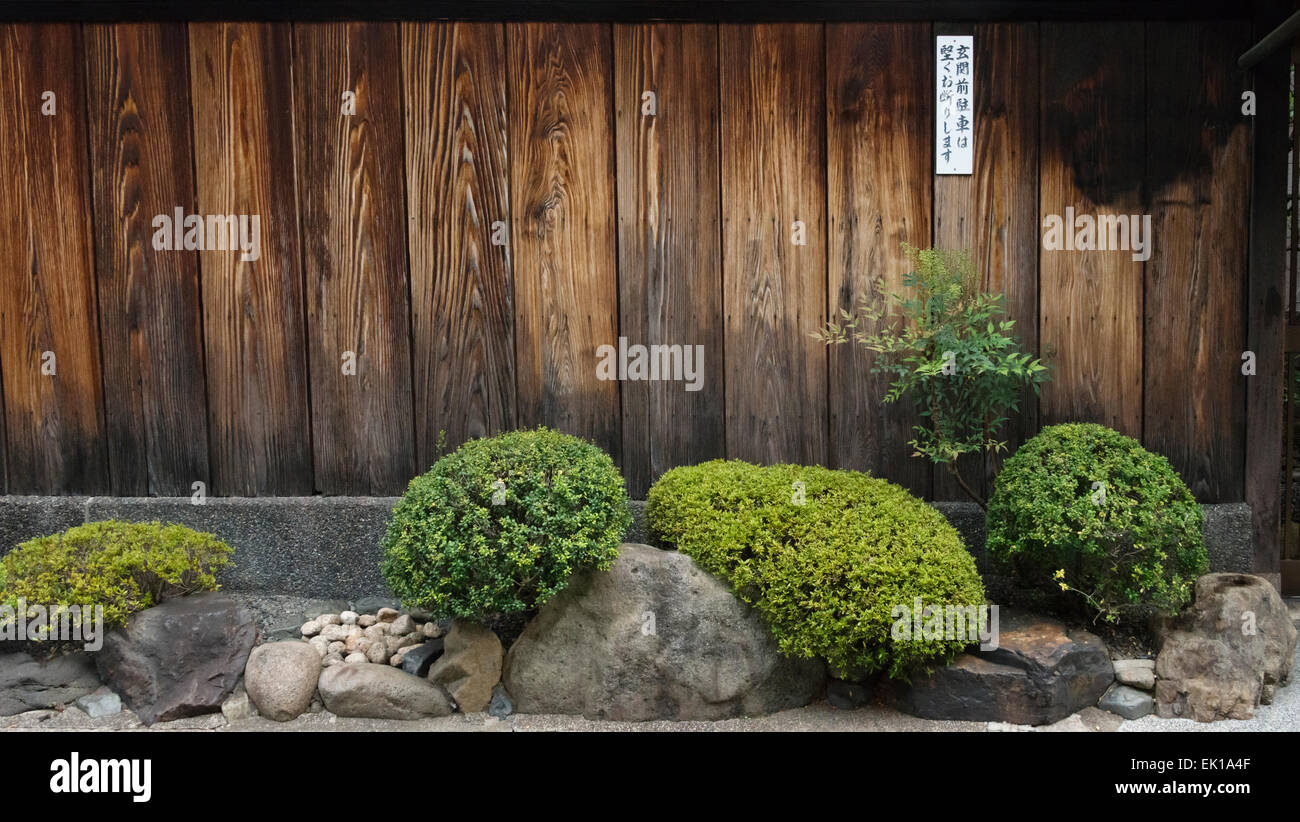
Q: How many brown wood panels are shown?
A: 12